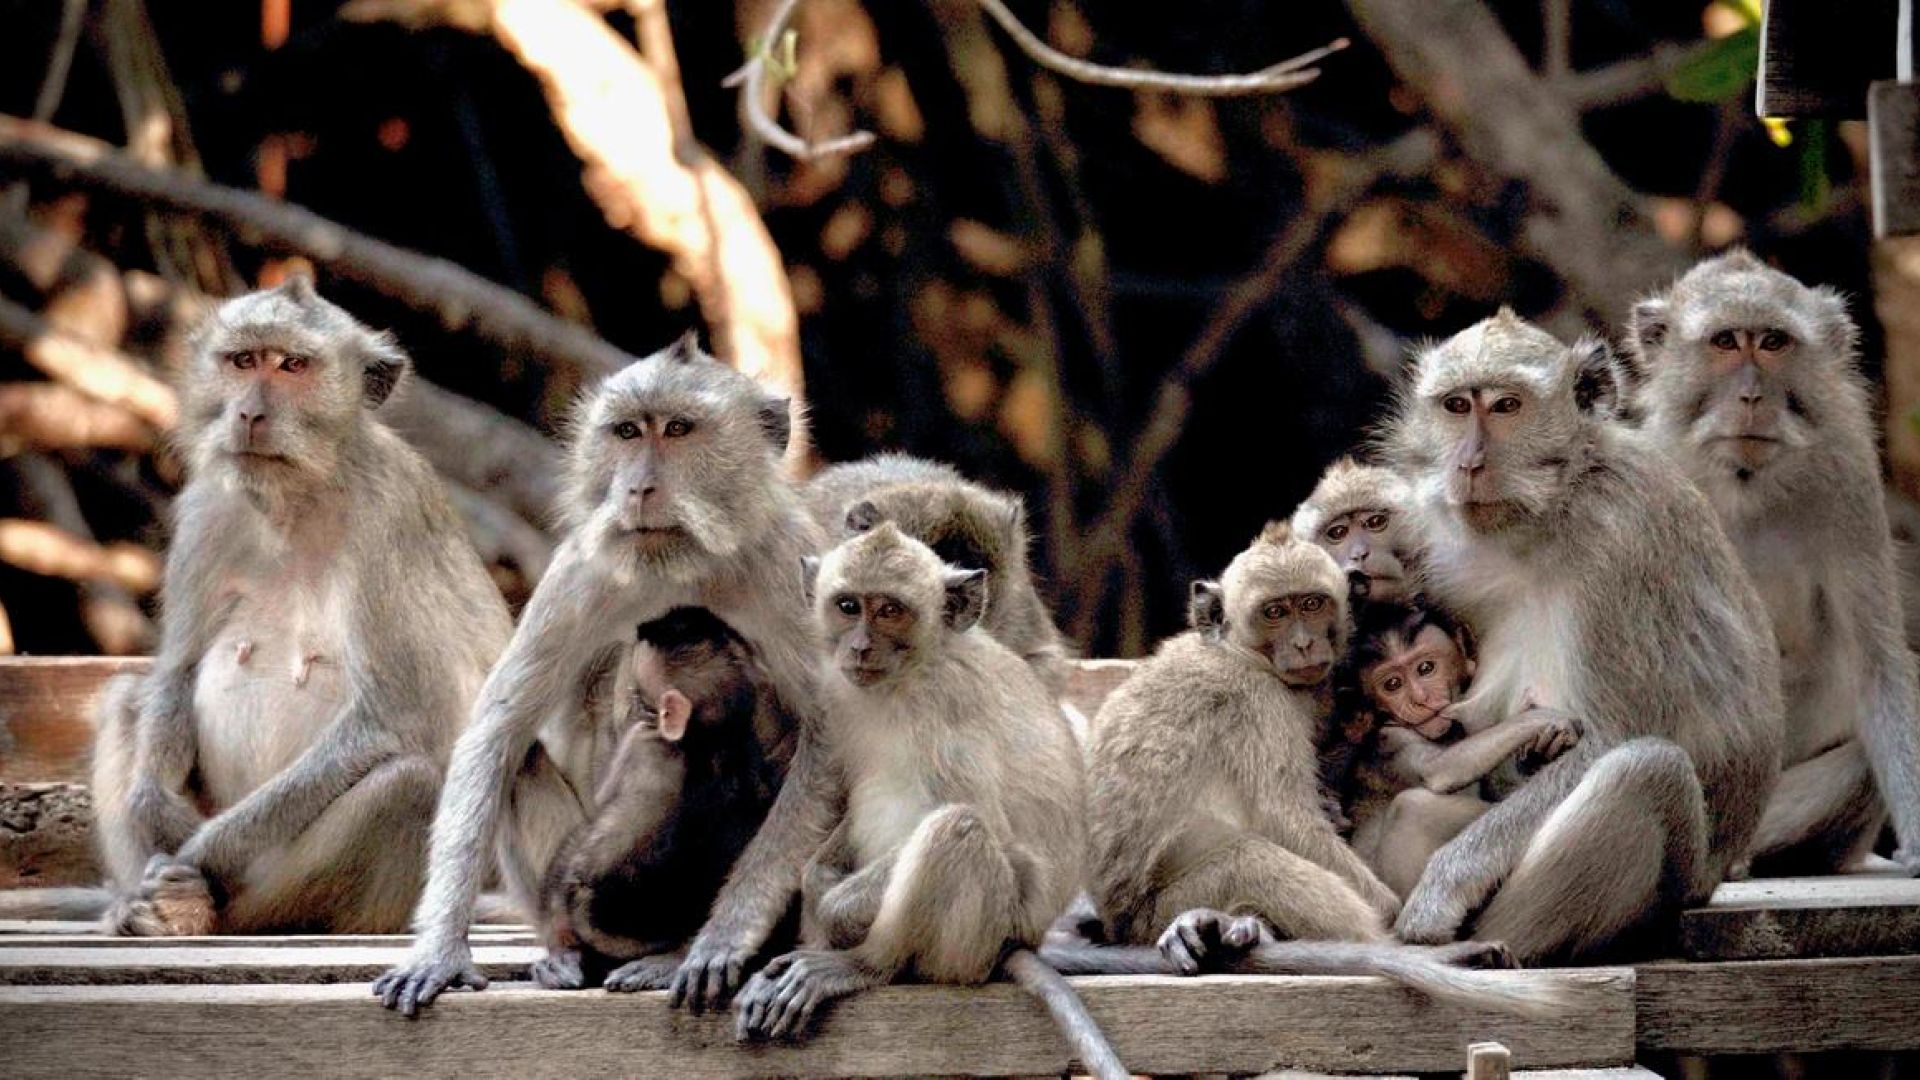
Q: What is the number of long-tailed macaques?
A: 10